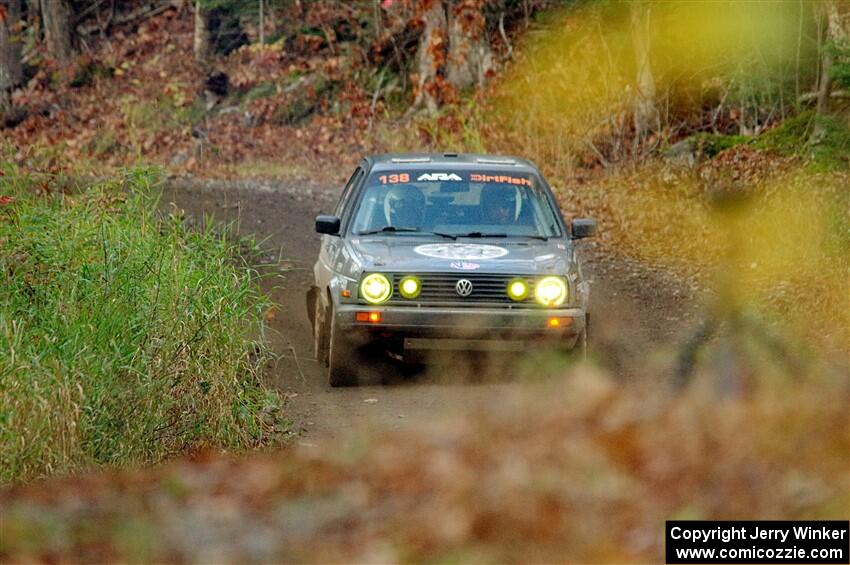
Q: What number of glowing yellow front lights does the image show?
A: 4